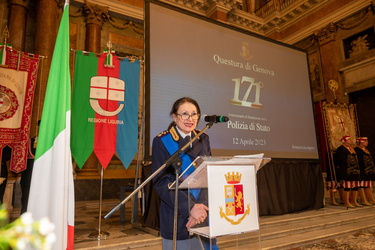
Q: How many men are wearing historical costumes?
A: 2